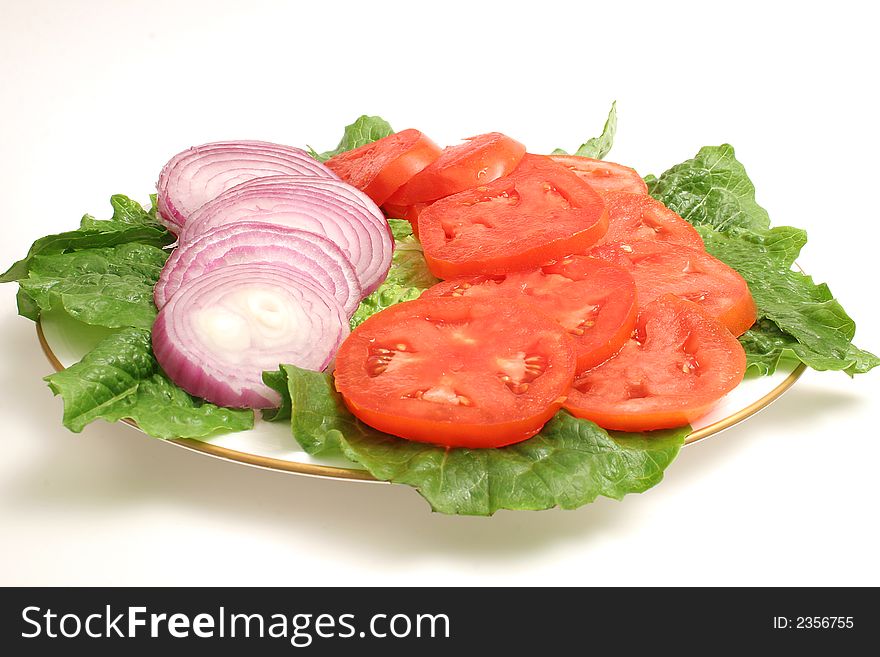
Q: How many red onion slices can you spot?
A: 4